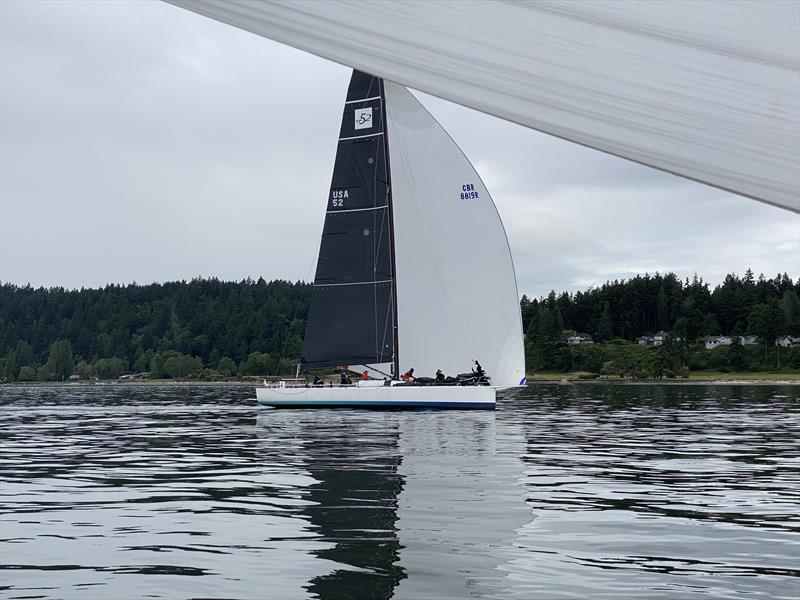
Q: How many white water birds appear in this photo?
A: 0